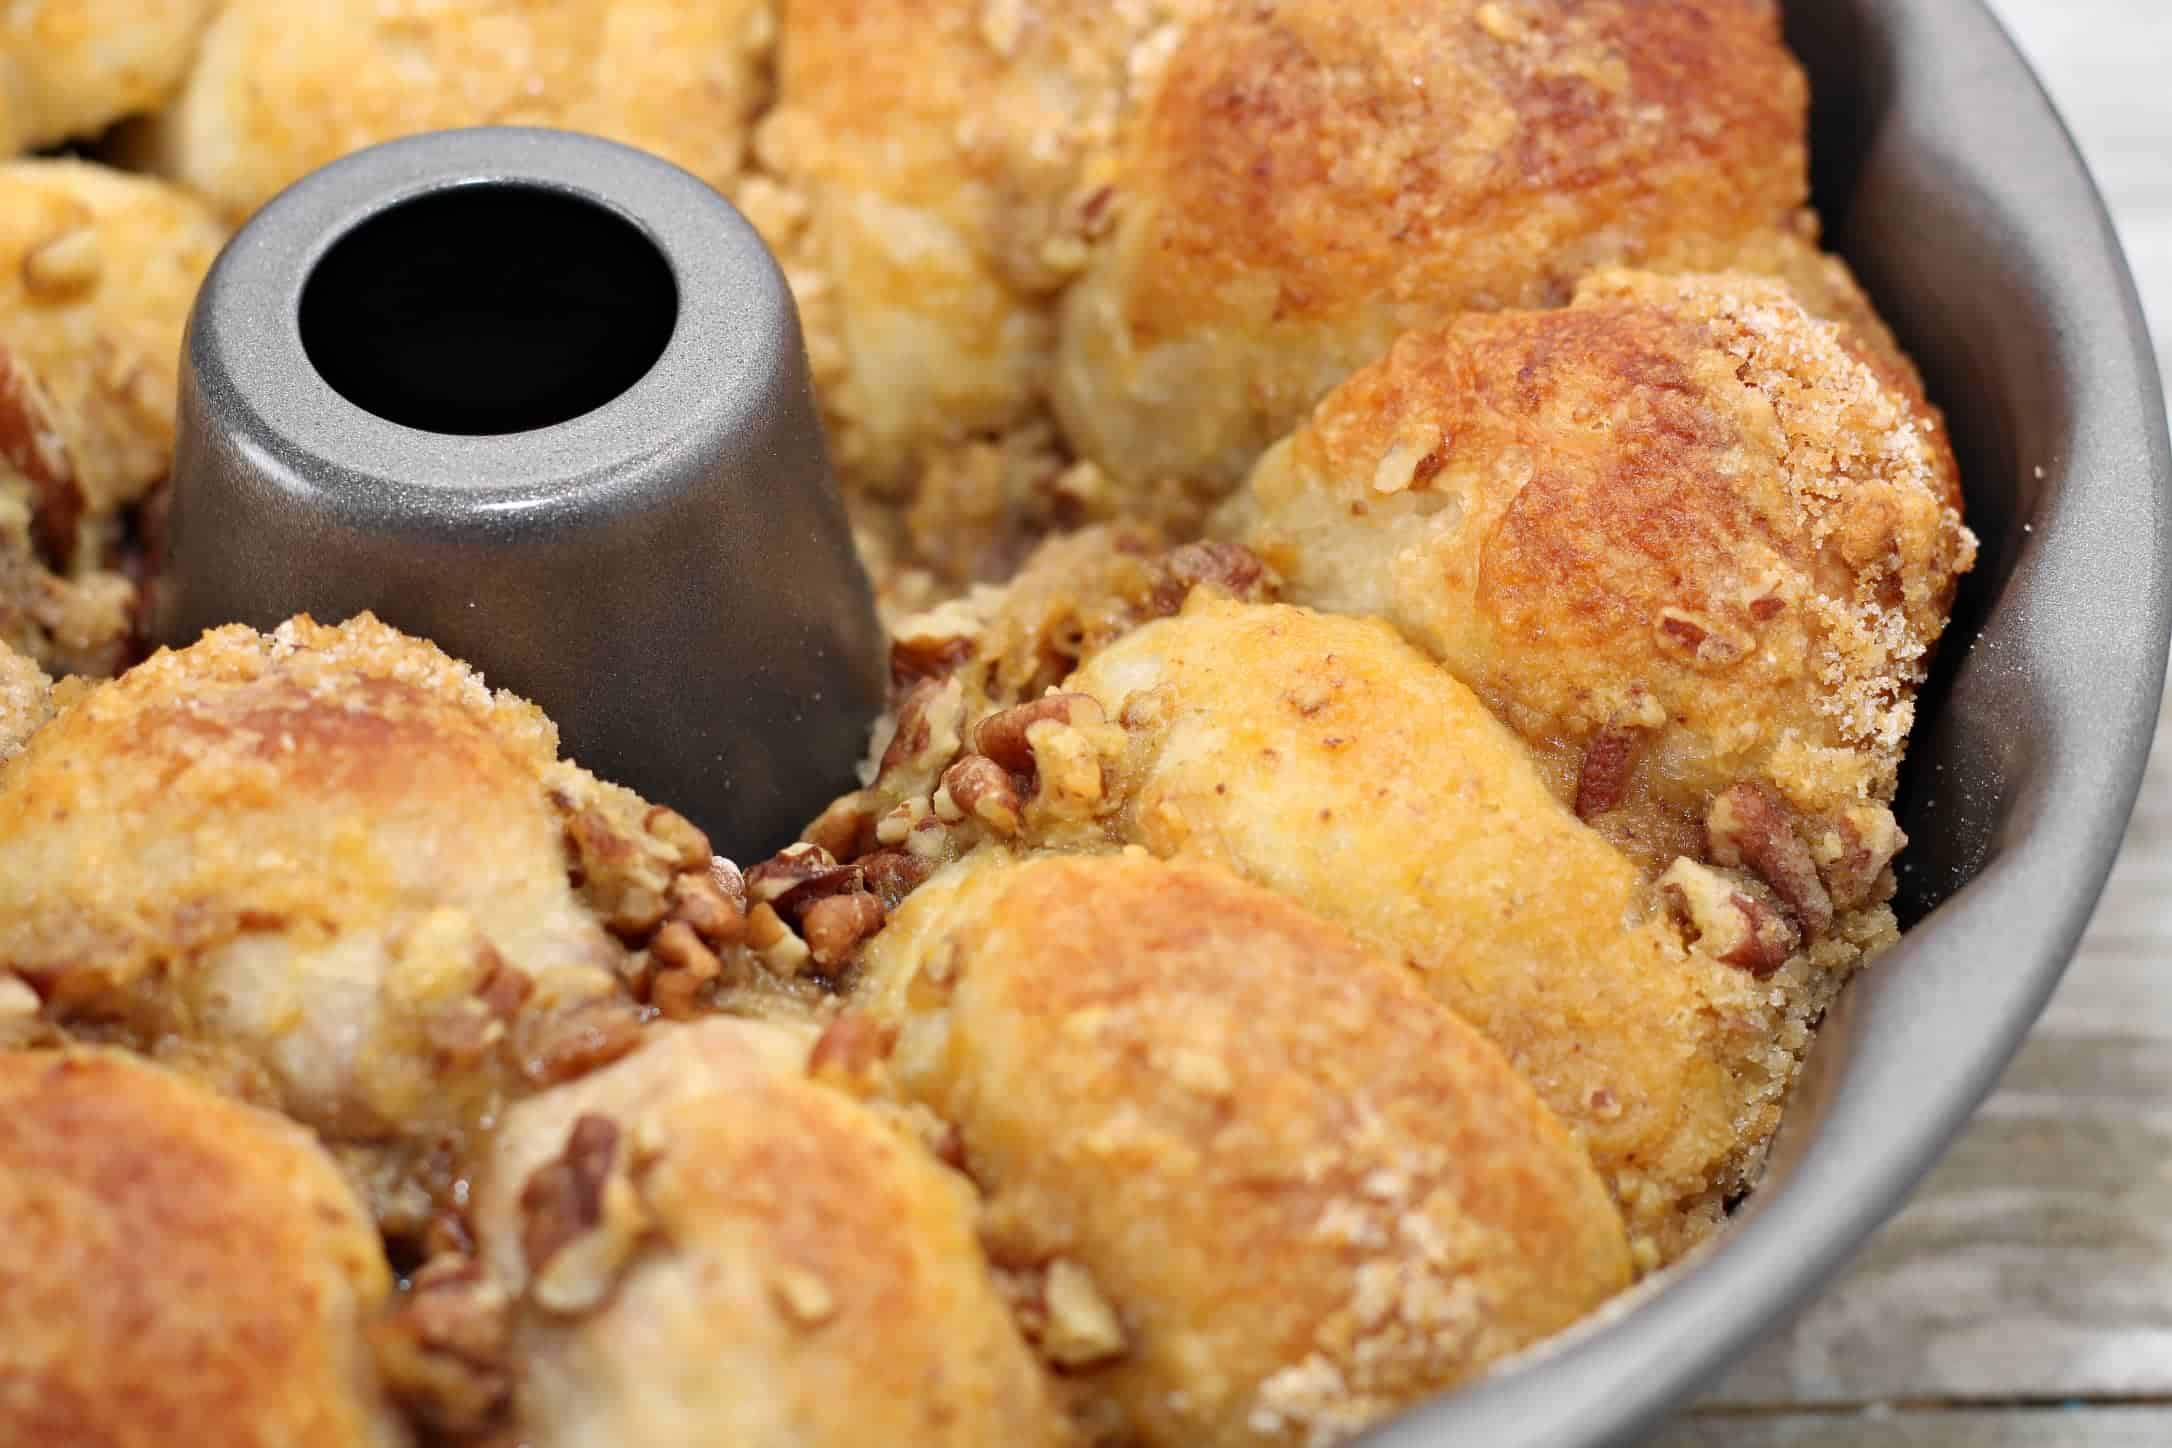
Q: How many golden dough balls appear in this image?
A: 11